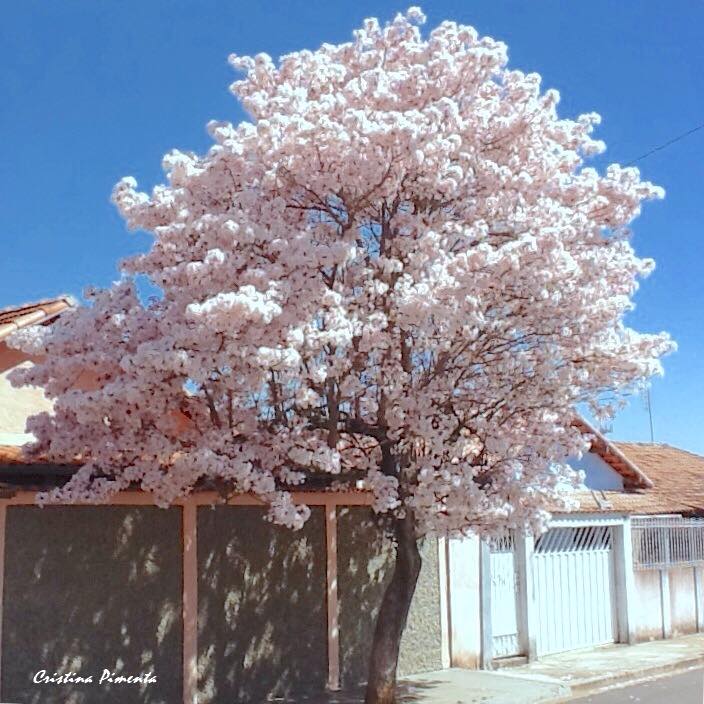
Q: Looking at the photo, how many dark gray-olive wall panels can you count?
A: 3